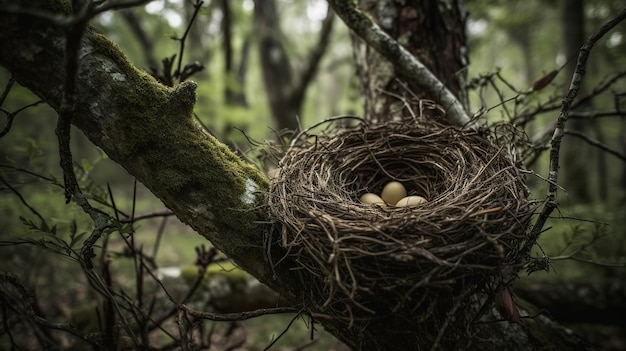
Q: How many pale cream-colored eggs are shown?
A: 3